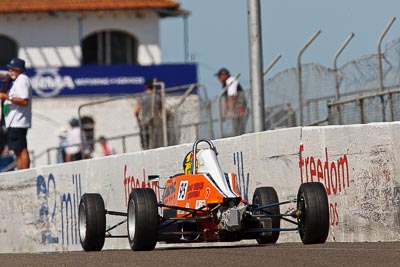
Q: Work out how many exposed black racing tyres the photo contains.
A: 4